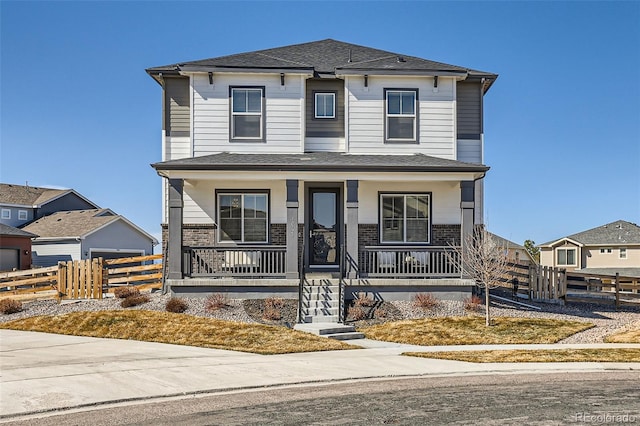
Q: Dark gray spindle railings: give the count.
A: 2